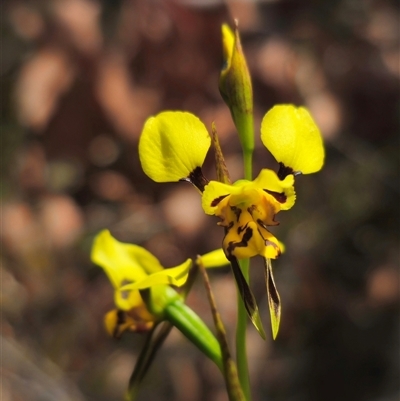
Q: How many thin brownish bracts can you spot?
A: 2